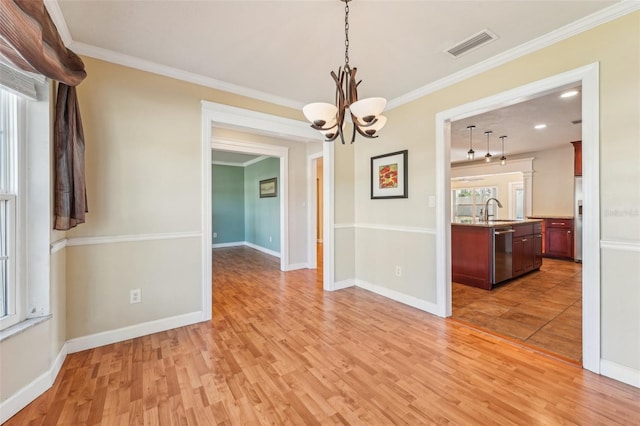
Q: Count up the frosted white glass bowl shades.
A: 4